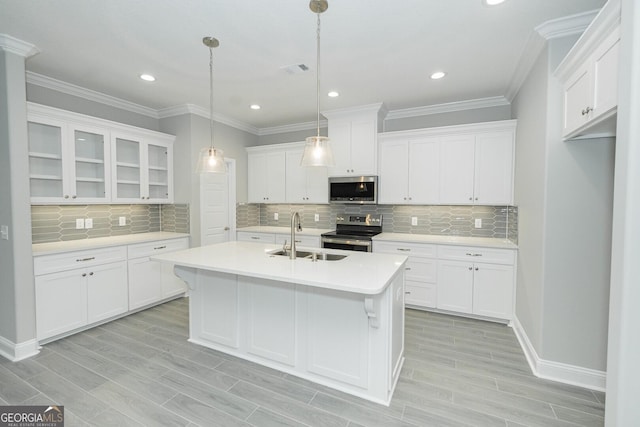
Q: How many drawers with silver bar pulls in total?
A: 8